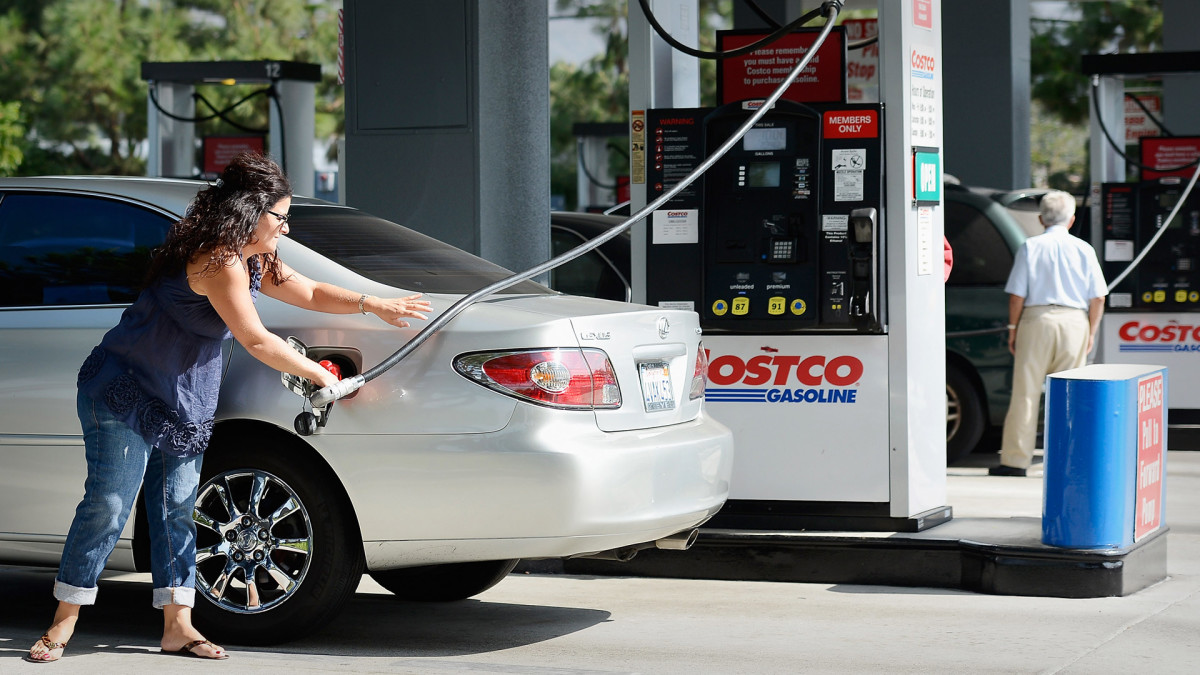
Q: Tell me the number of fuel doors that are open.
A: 1